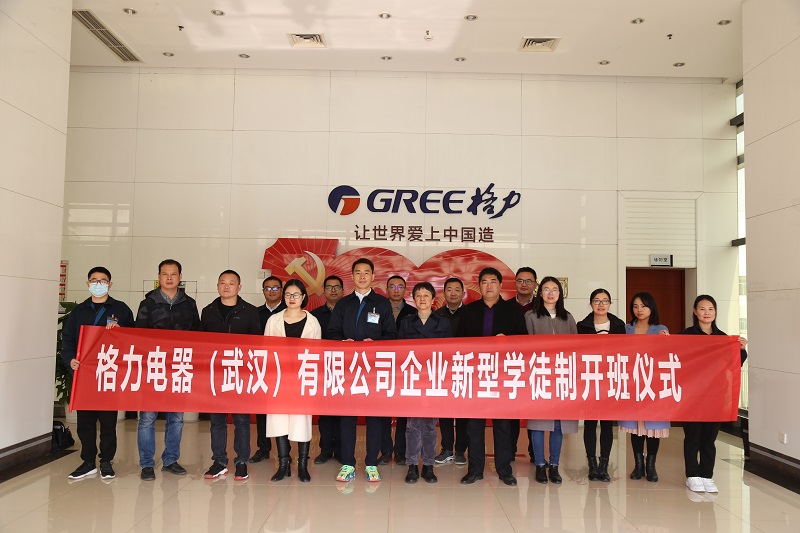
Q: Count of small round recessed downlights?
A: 12